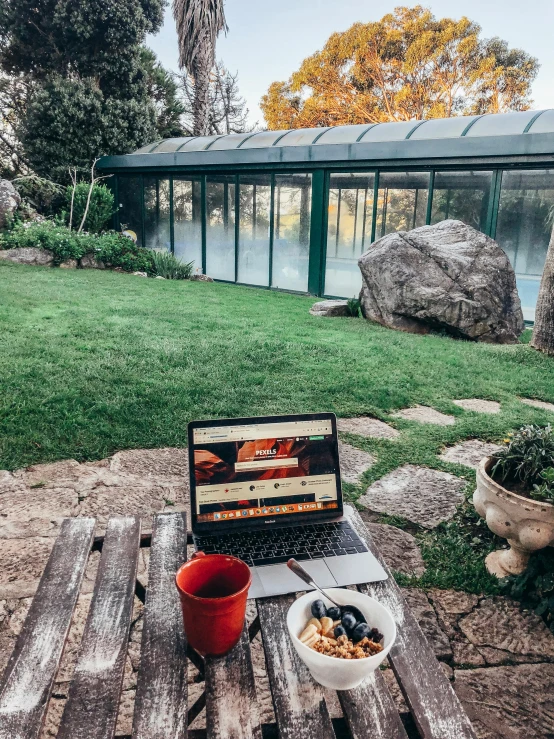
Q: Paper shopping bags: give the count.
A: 0